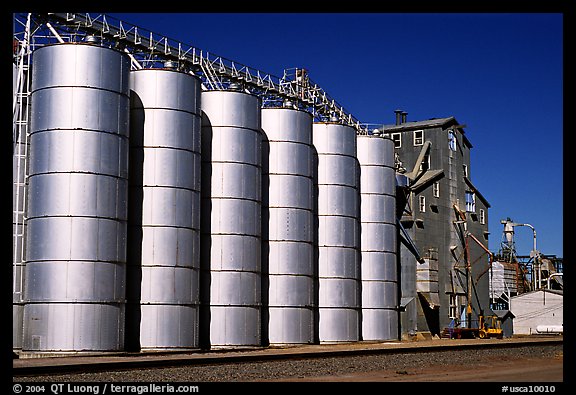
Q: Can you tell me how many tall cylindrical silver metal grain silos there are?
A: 6